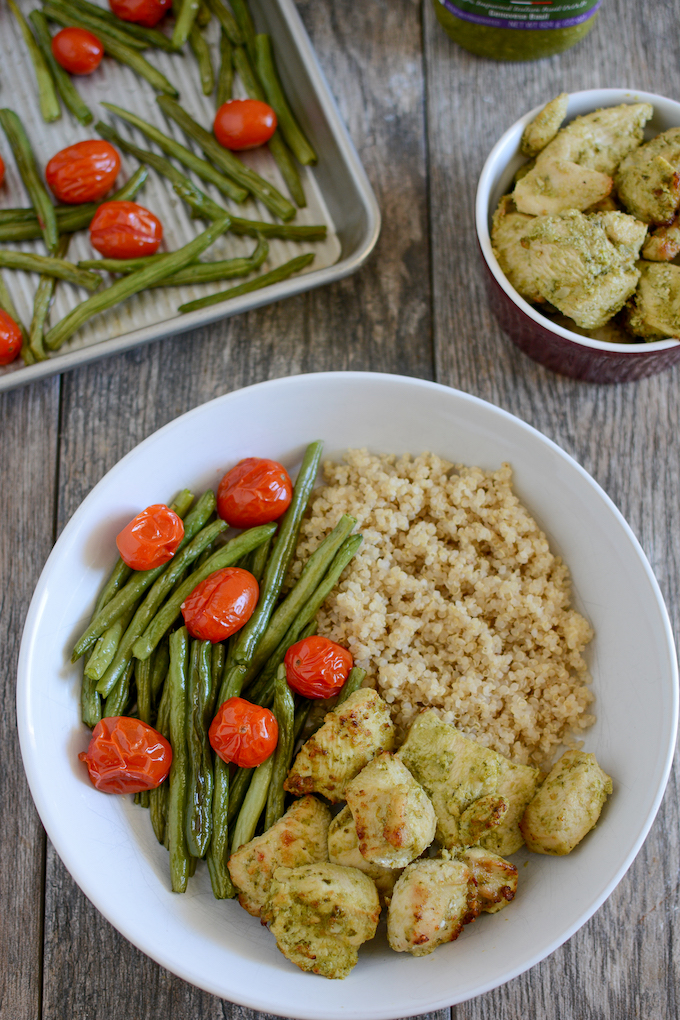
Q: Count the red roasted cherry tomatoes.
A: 13